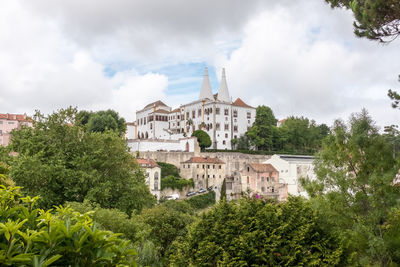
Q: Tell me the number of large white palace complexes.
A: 1